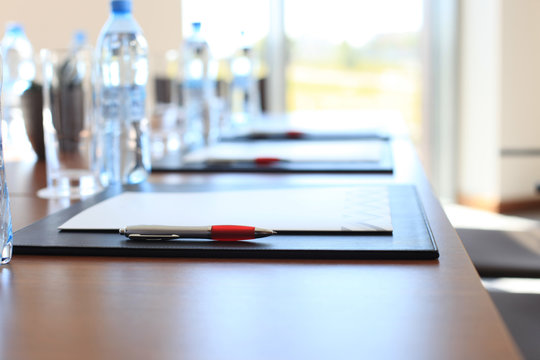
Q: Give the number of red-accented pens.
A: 3